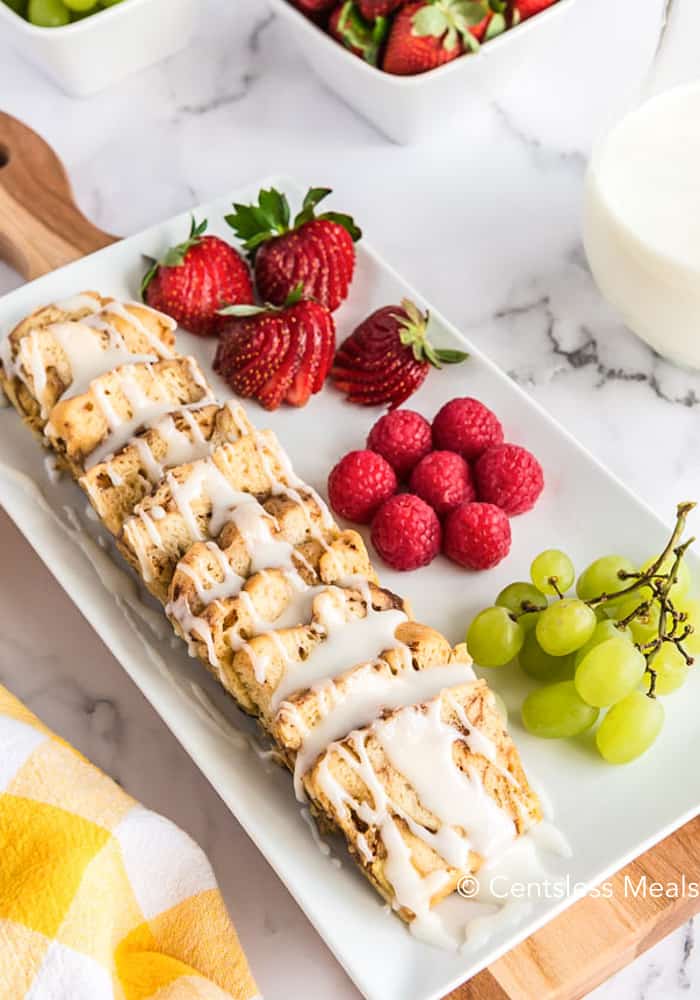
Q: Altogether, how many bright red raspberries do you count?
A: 7